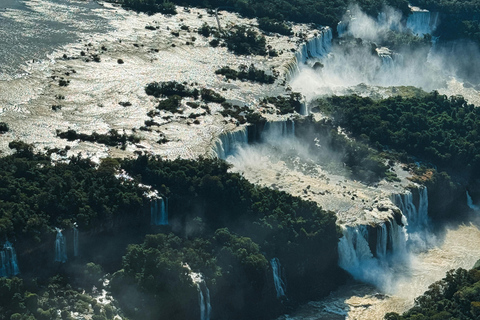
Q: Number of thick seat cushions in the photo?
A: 0